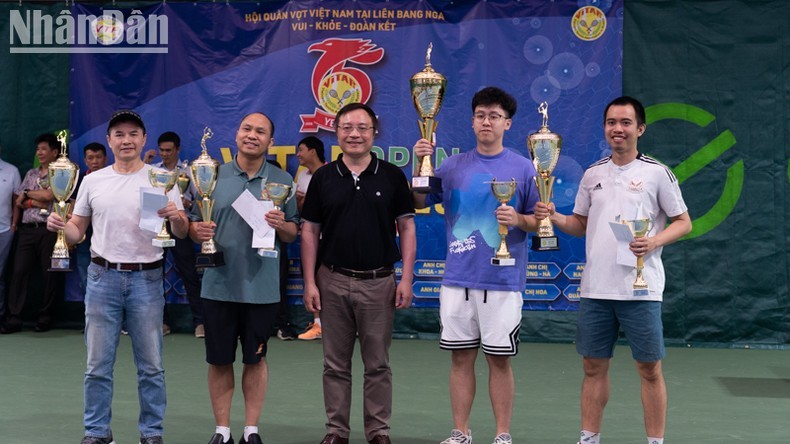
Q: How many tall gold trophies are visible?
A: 4